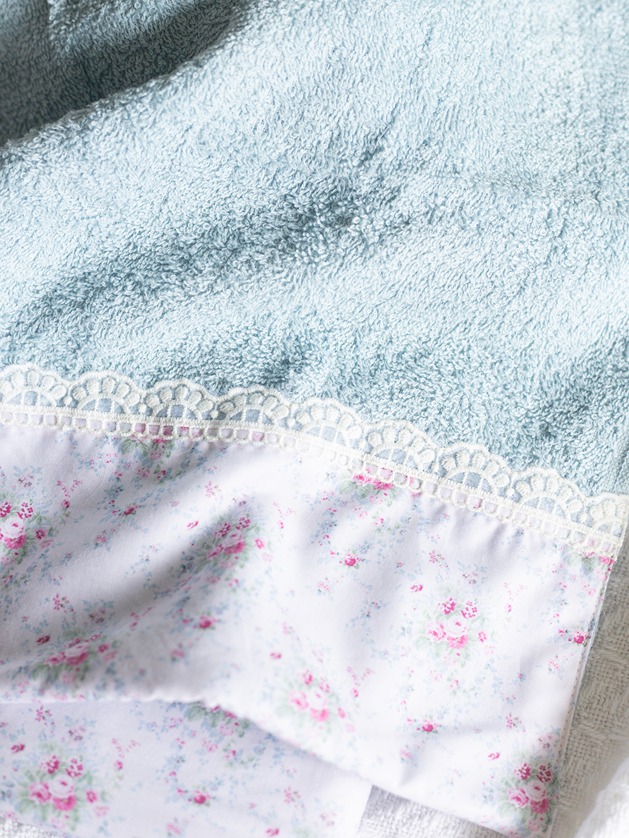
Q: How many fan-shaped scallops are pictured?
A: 9